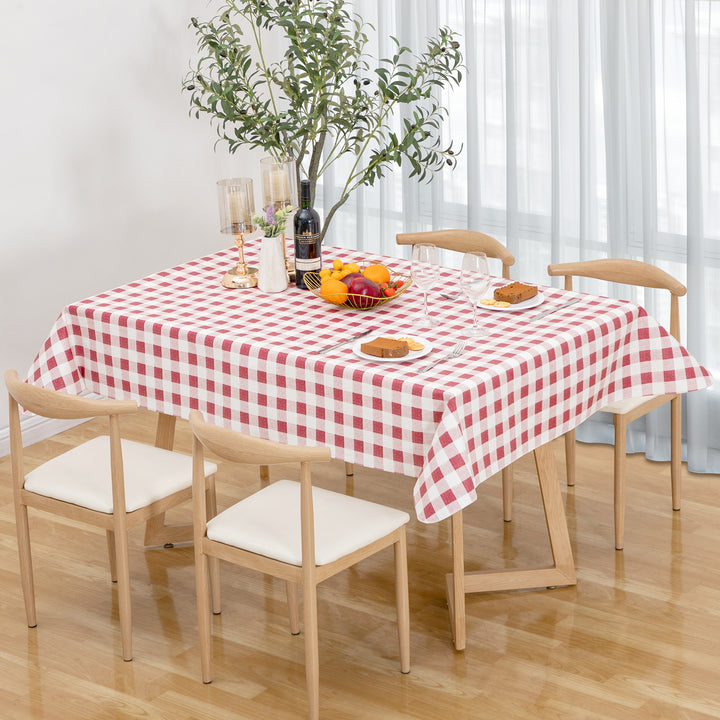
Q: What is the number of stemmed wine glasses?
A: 2